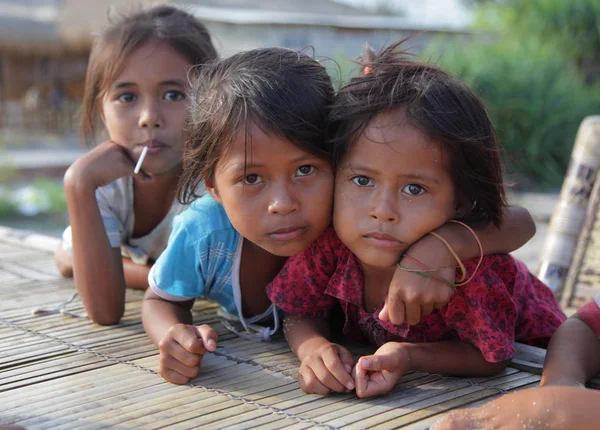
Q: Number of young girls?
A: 3